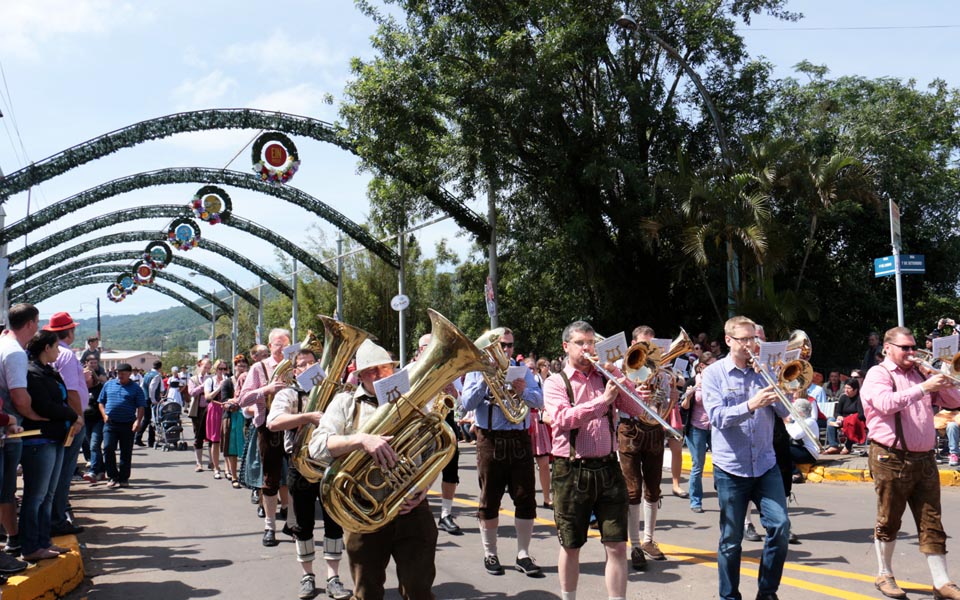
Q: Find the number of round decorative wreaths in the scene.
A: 7